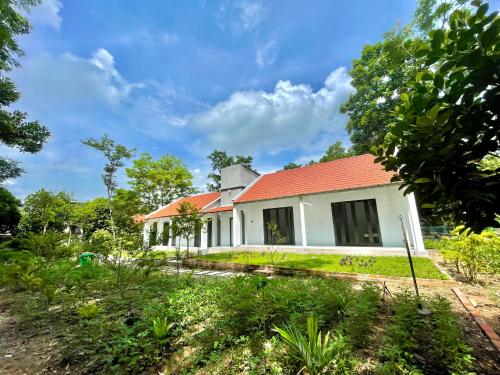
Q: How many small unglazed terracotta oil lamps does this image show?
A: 0